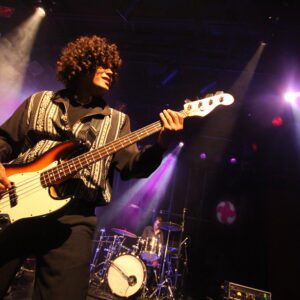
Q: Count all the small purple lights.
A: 2